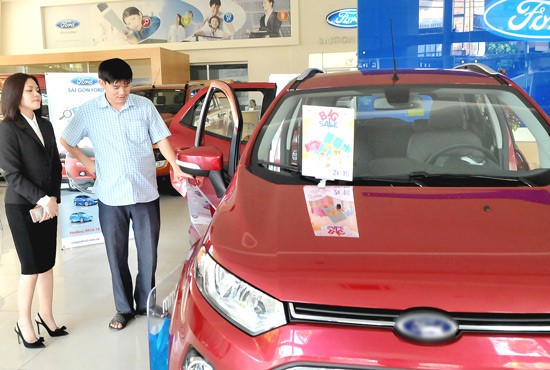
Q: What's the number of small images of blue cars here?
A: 2